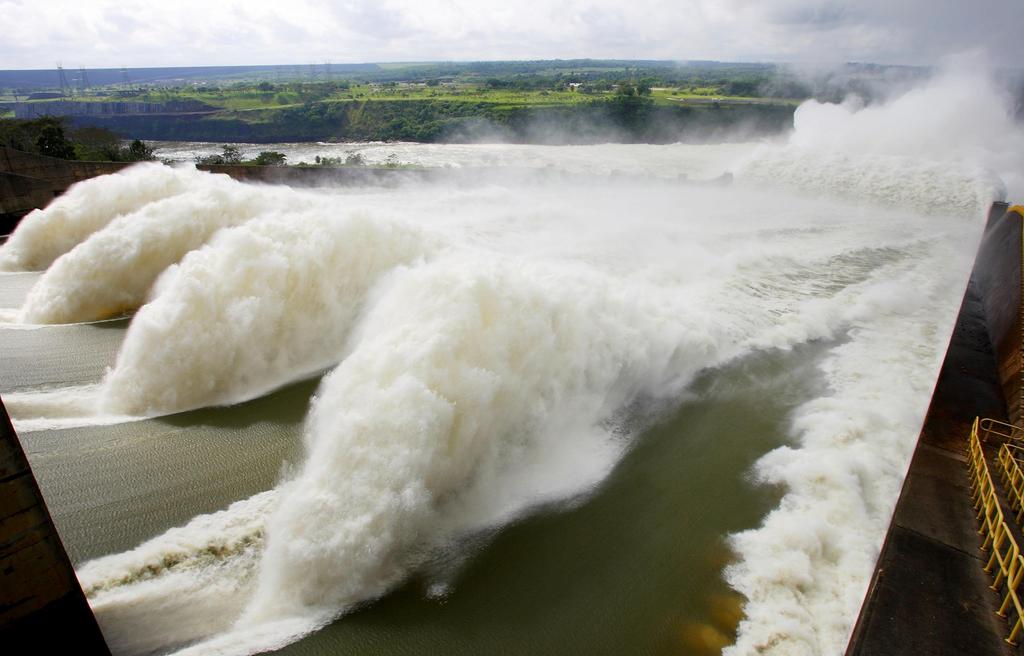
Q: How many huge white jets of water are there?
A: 4